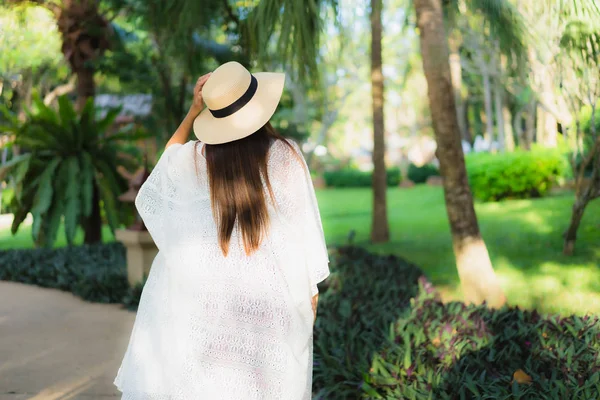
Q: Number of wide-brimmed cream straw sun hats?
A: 1